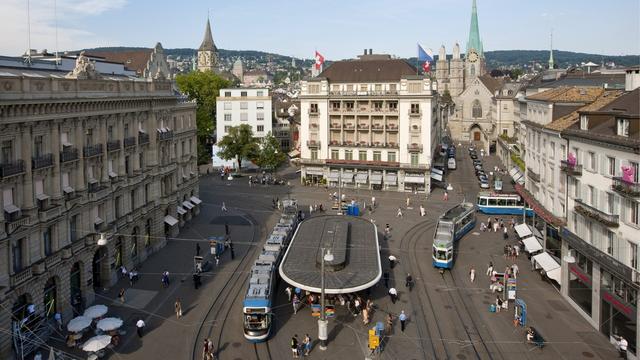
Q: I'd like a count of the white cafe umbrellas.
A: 4